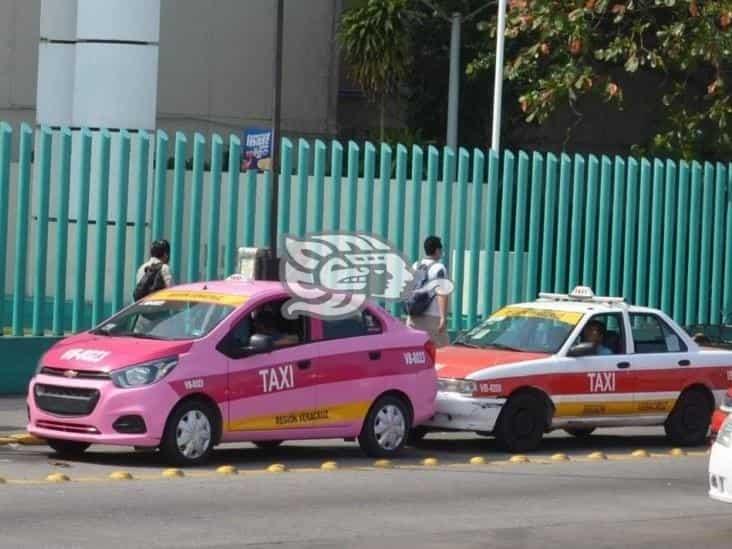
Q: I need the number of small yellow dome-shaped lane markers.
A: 14